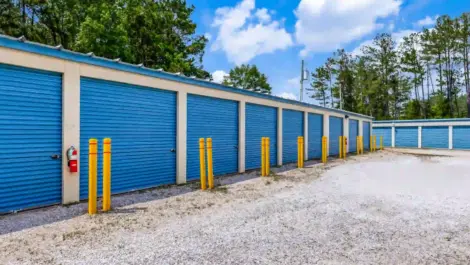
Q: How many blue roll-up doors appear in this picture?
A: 13